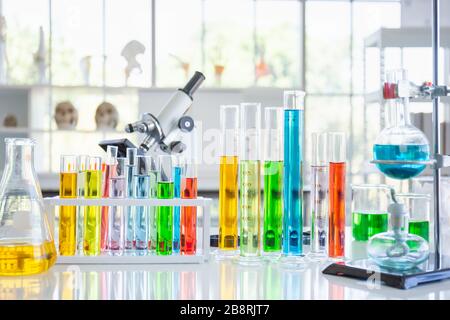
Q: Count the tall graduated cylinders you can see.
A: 6